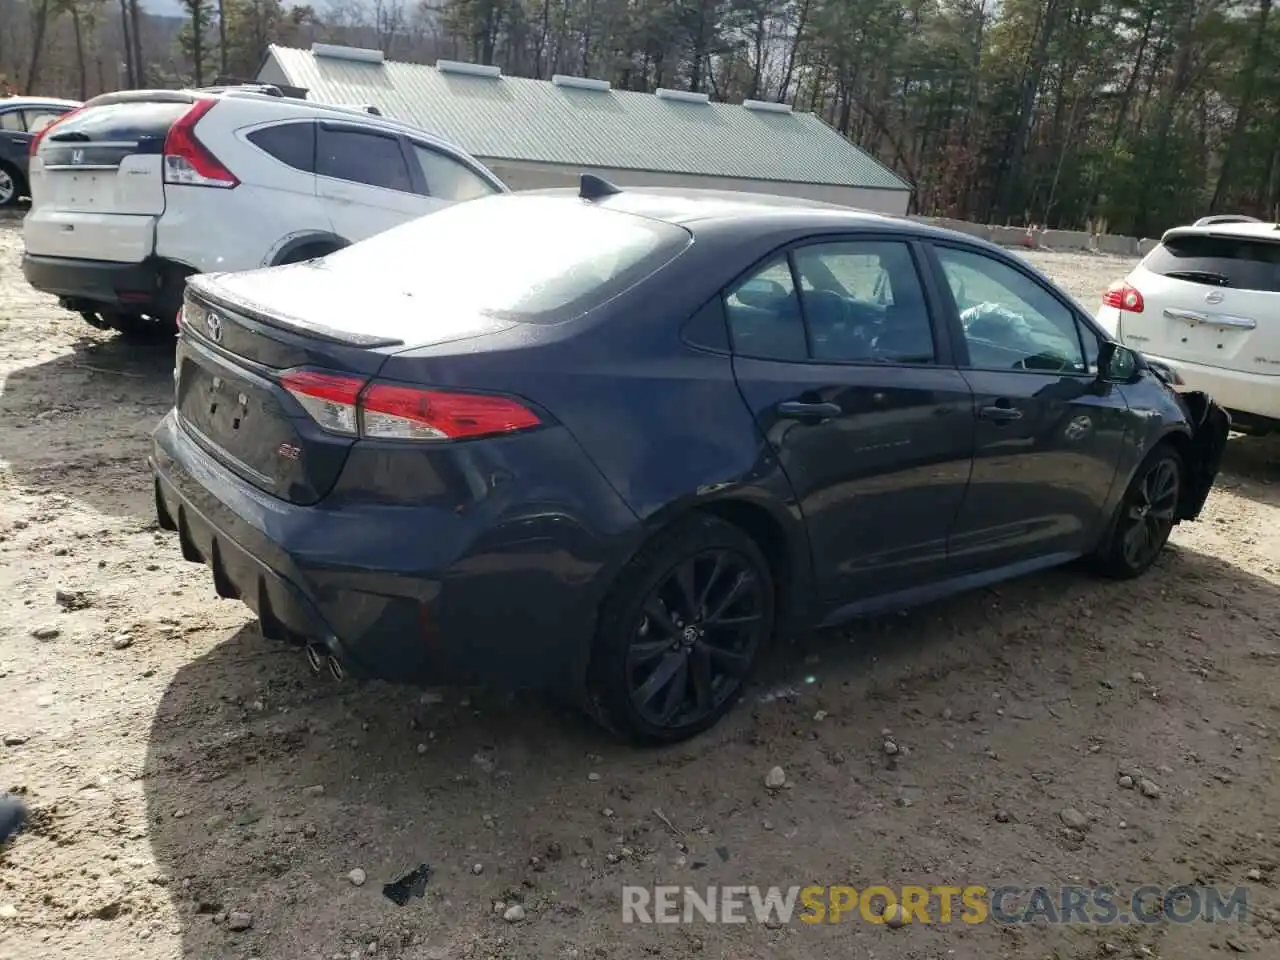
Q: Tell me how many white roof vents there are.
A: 5